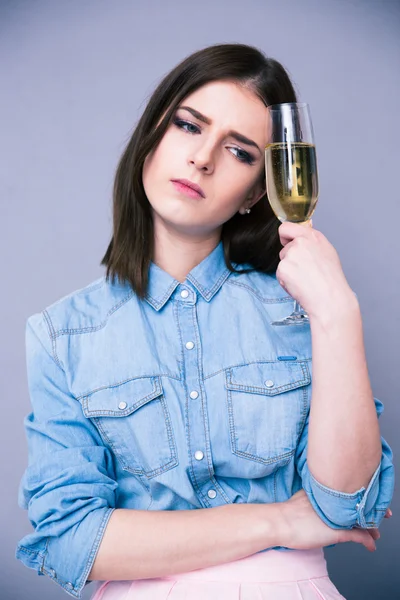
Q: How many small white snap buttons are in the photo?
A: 7